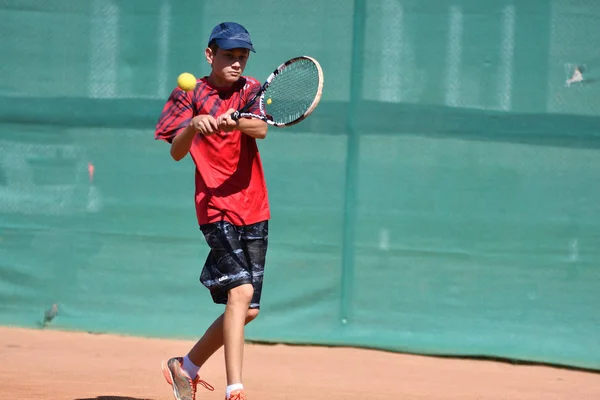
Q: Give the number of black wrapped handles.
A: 1